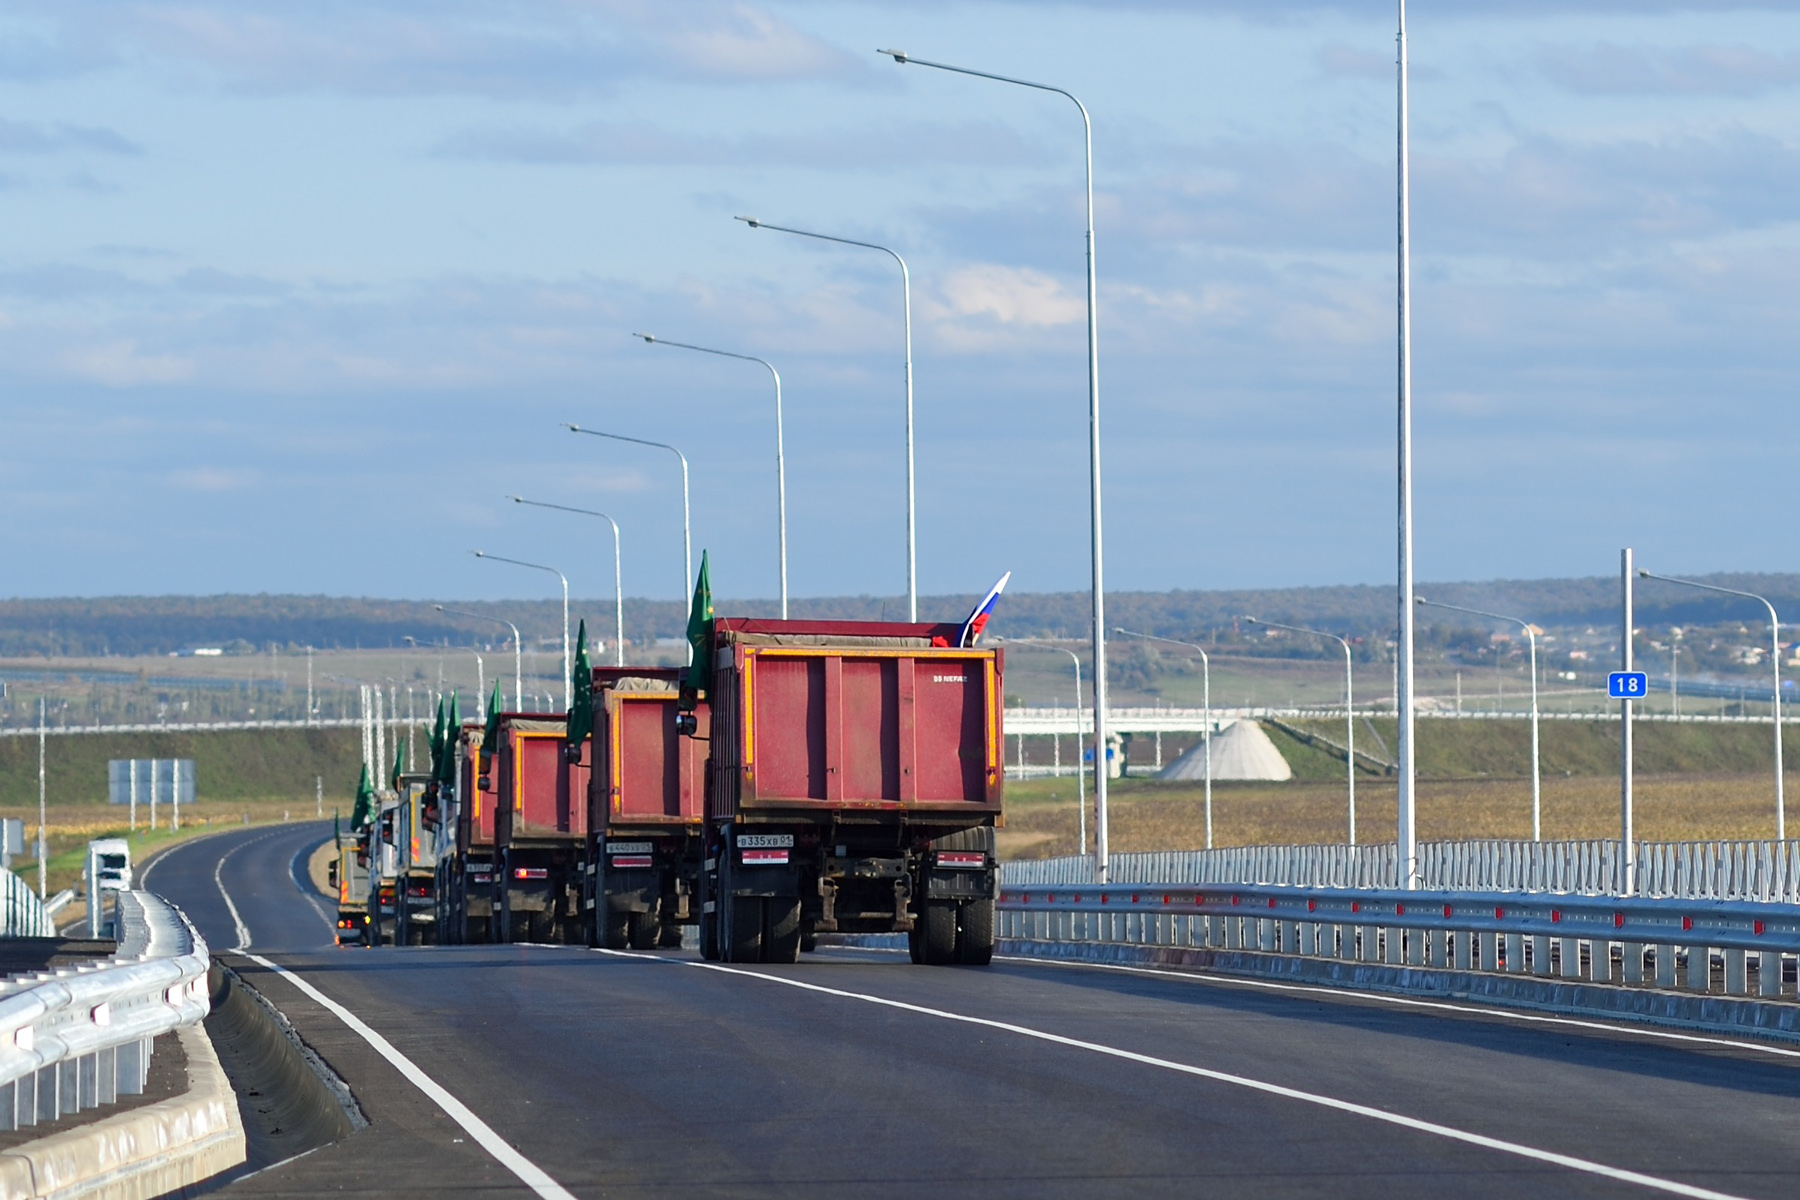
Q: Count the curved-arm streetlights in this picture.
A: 13